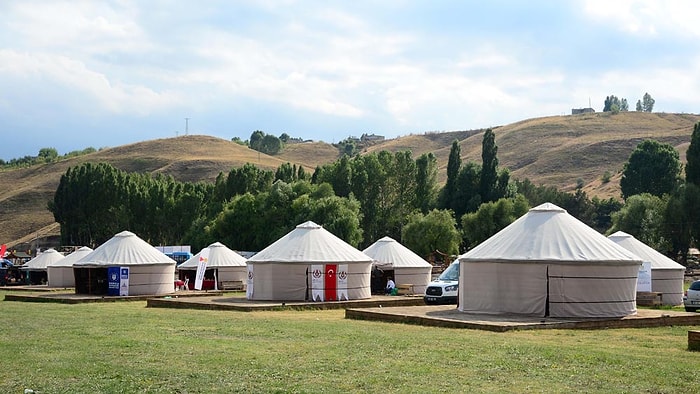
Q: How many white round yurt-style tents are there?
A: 8